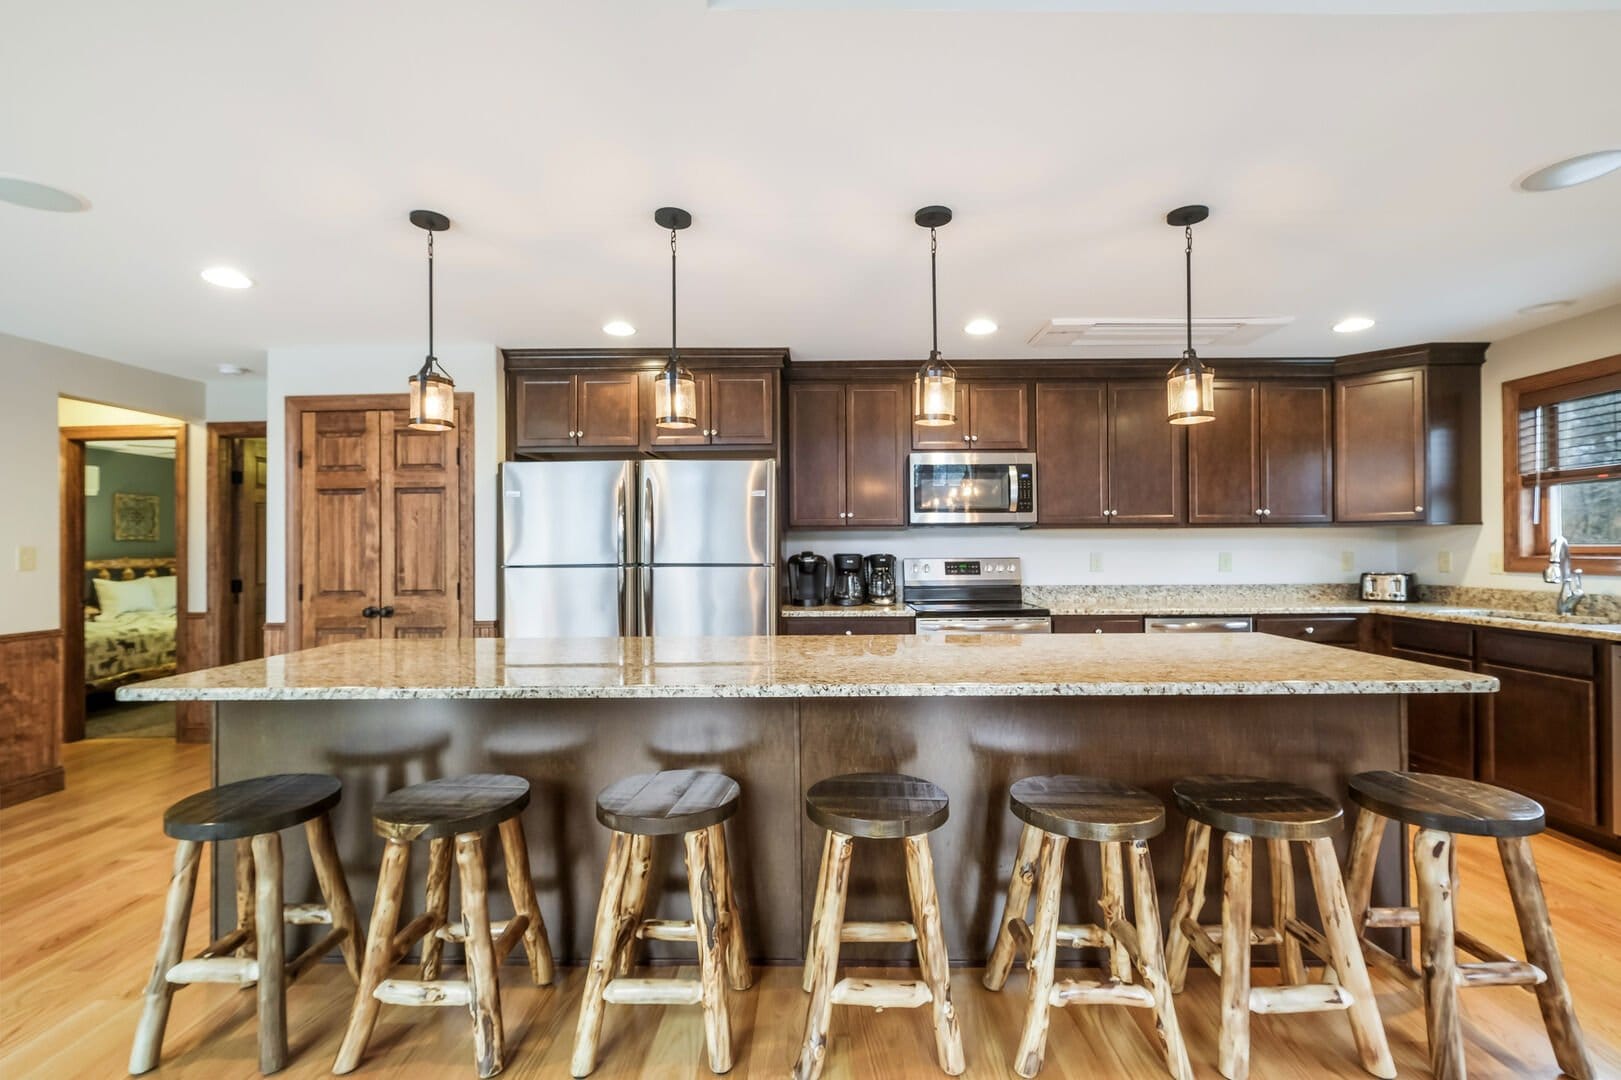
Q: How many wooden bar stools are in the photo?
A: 7